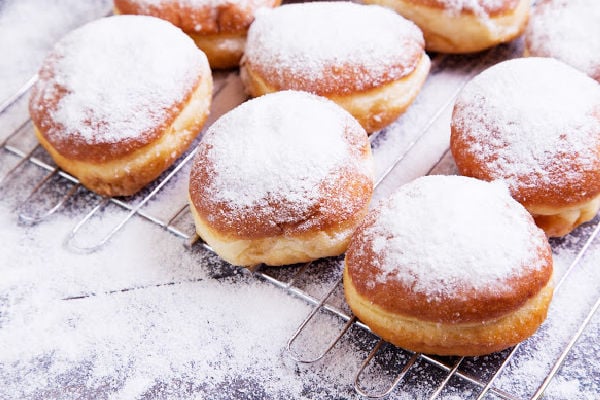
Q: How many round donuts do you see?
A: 8